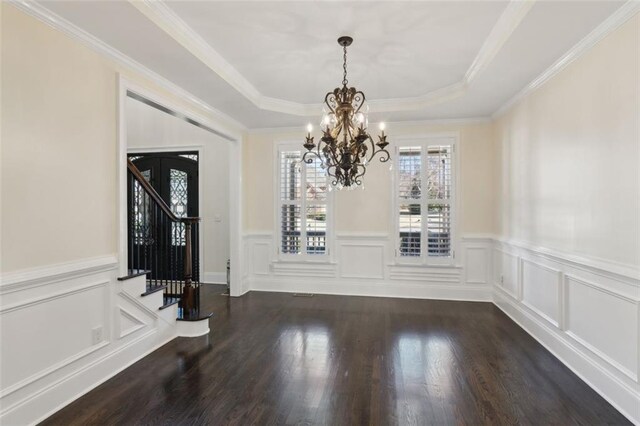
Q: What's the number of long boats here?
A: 0